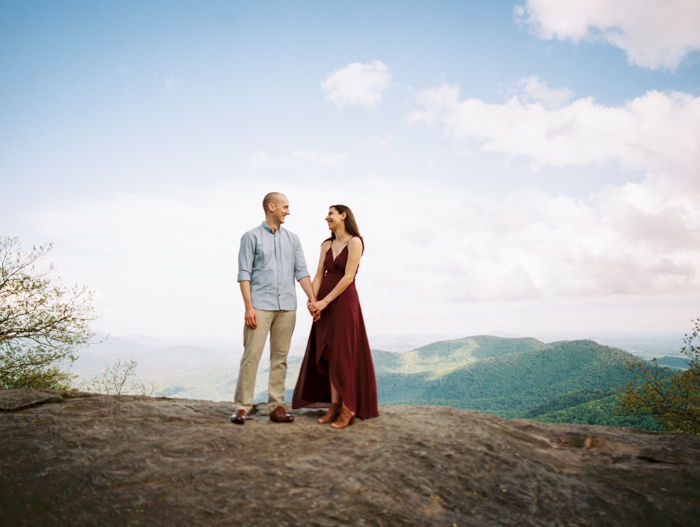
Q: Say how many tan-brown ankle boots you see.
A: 2